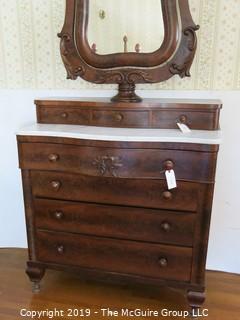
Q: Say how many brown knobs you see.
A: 11